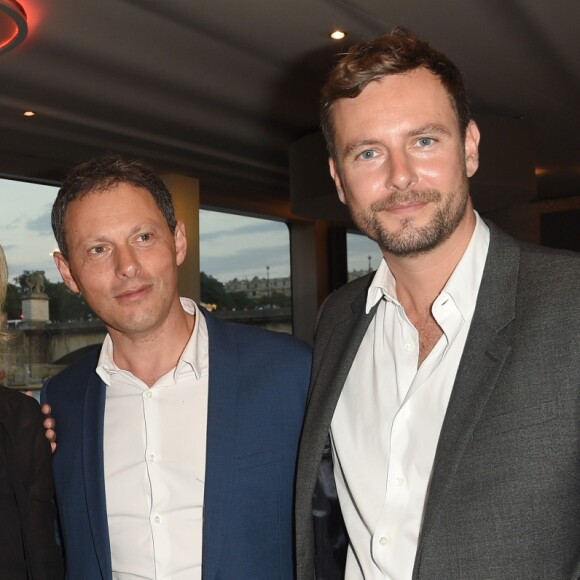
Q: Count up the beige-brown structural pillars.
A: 1